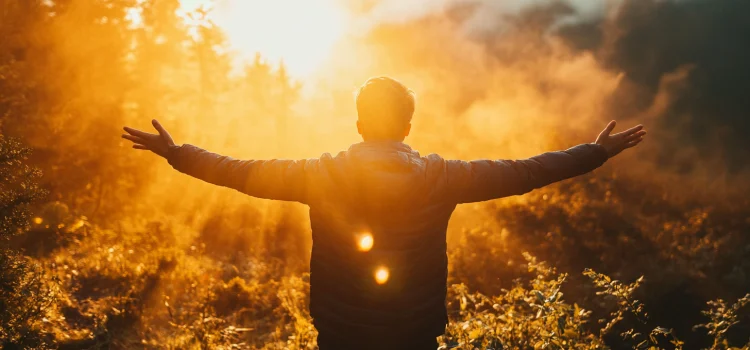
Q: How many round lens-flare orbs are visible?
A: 2